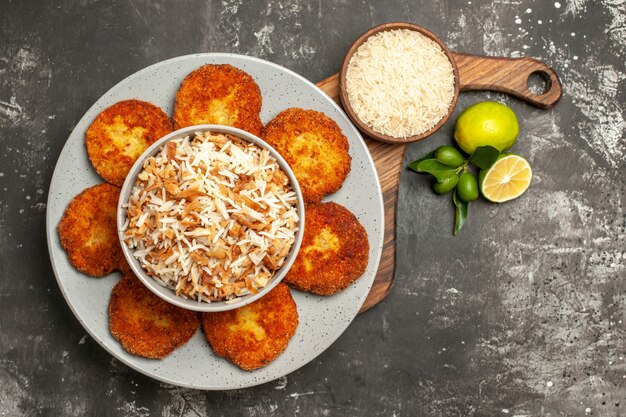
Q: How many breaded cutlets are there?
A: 7